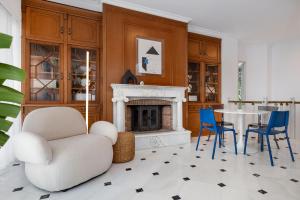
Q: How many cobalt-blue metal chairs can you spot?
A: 2